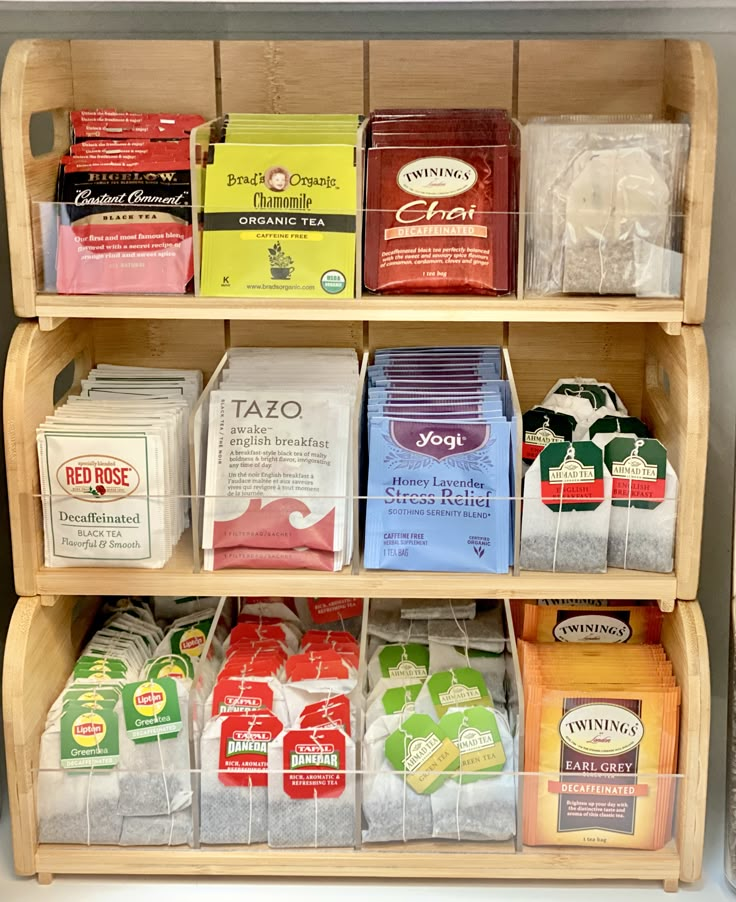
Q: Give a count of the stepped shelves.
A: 3